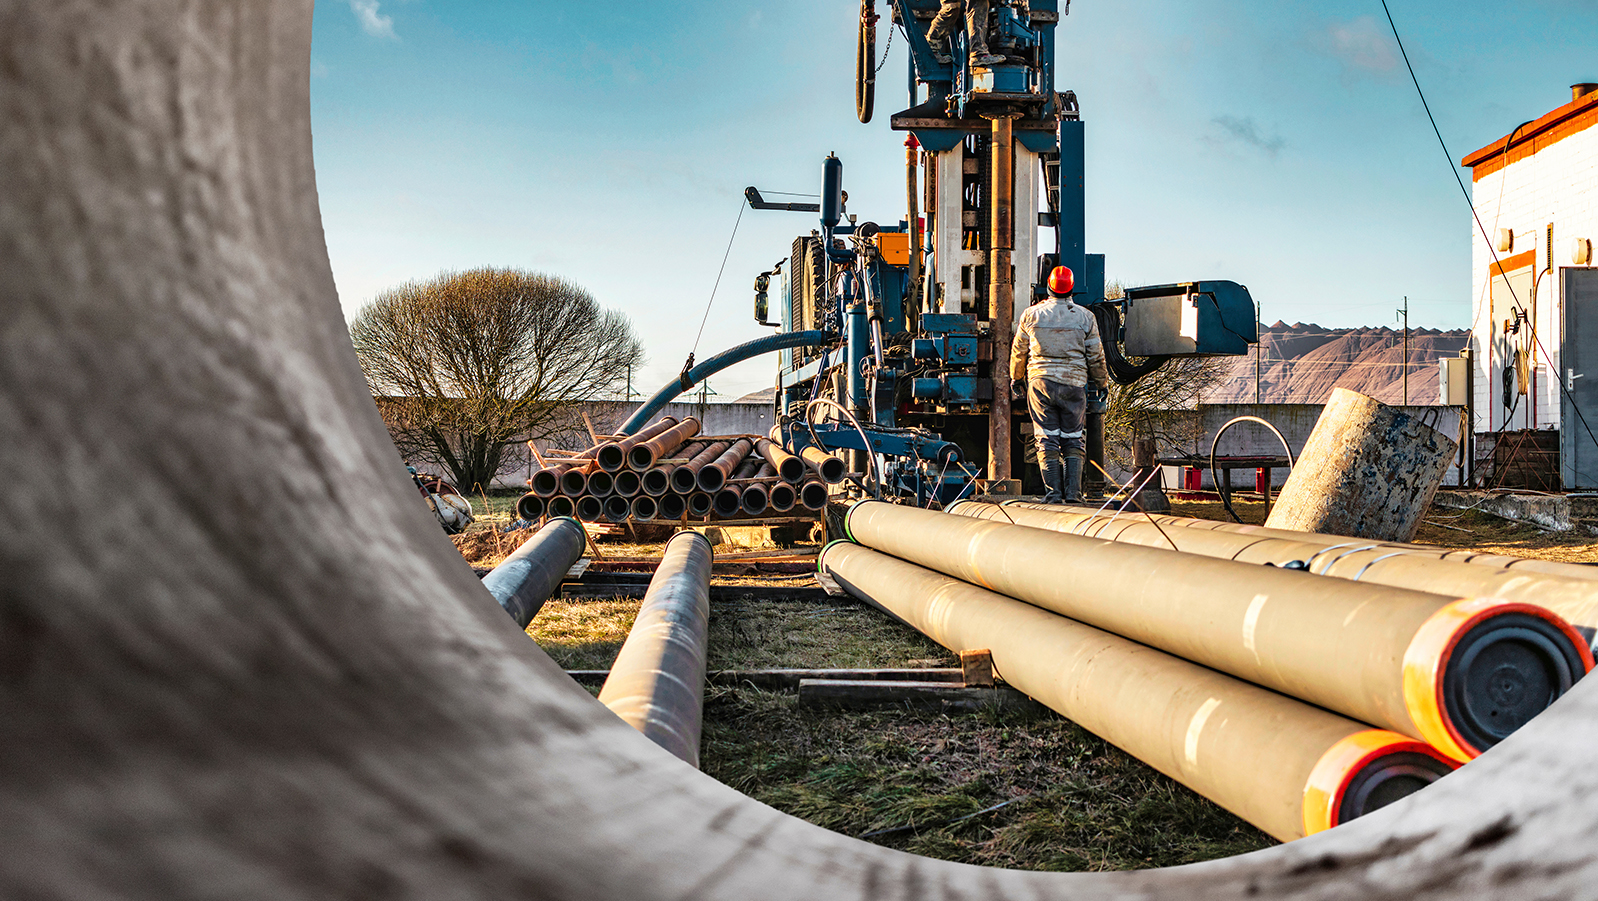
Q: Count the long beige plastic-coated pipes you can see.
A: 4